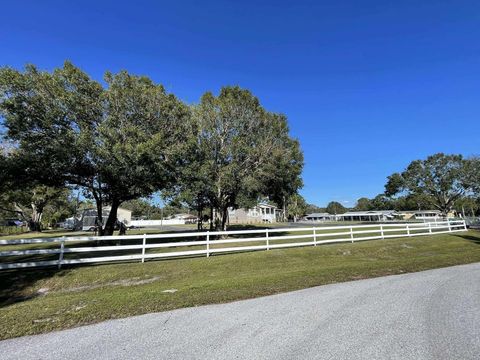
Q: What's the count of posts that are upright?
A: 11